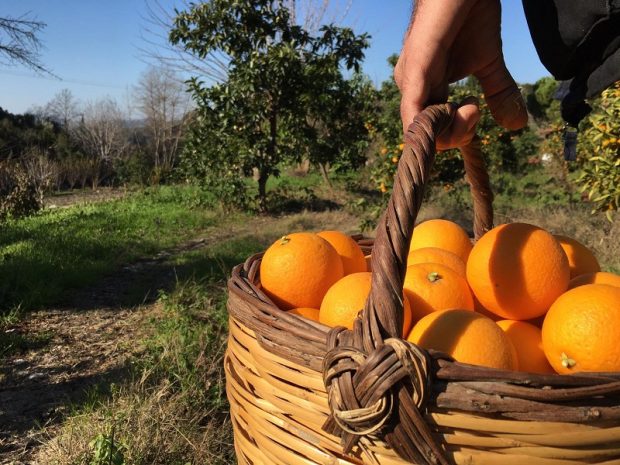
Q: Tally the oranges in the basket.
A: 13